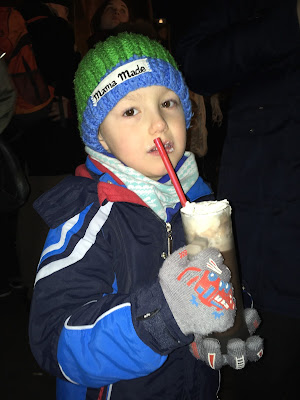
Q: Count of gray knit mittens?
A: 2